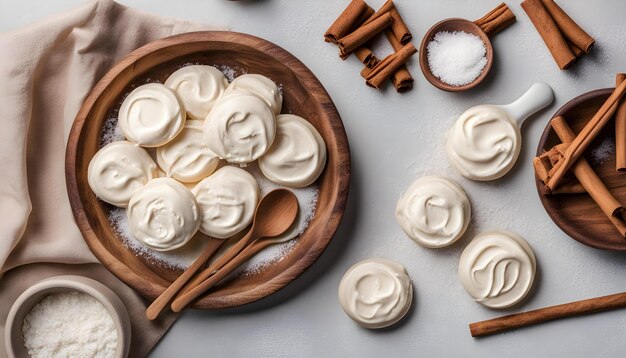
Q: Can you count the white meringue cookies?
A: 13